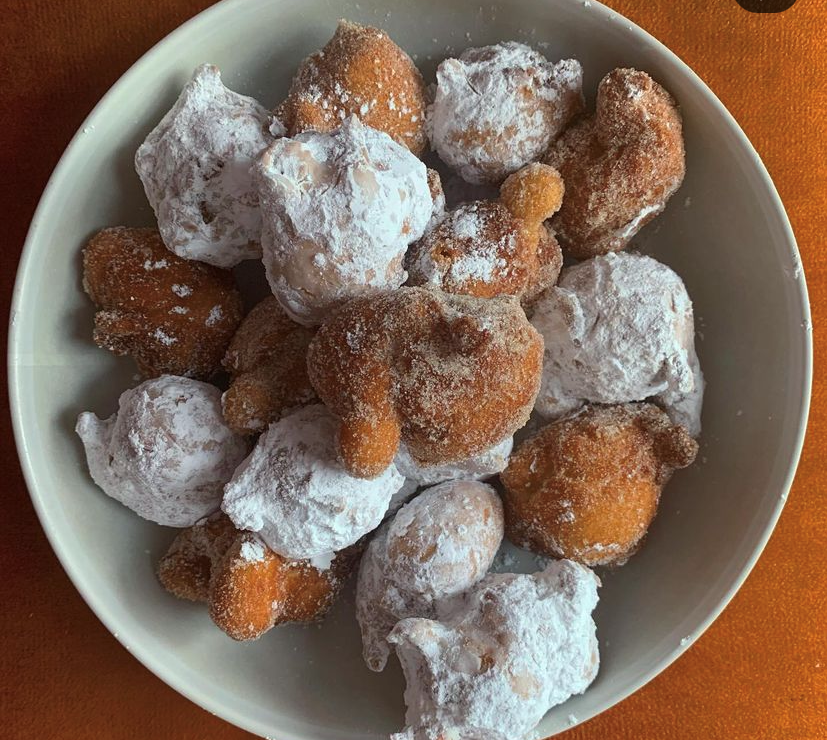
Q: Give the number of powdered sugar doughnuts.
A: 9